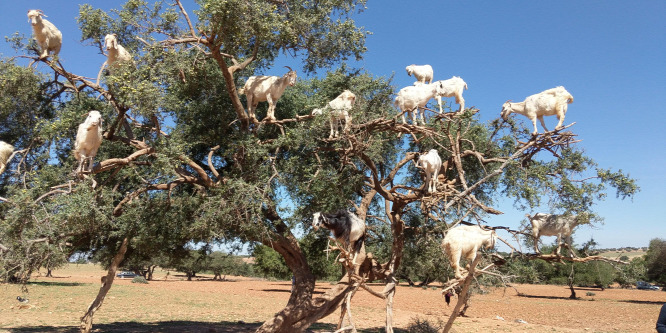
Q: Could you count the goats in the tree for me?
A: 14